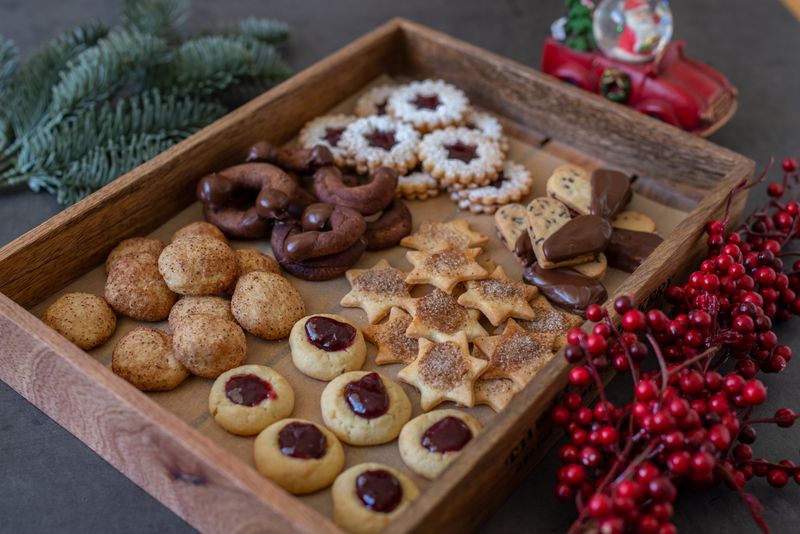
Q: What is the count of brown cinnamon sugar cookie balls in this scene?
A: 10